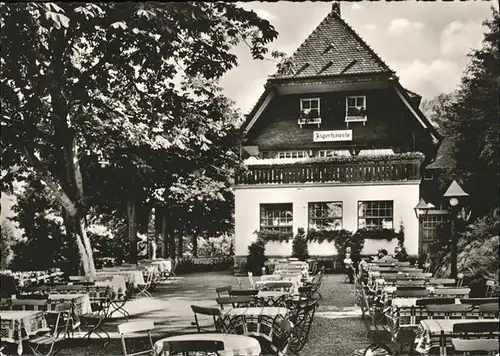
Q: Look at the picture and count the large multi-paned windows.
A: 3